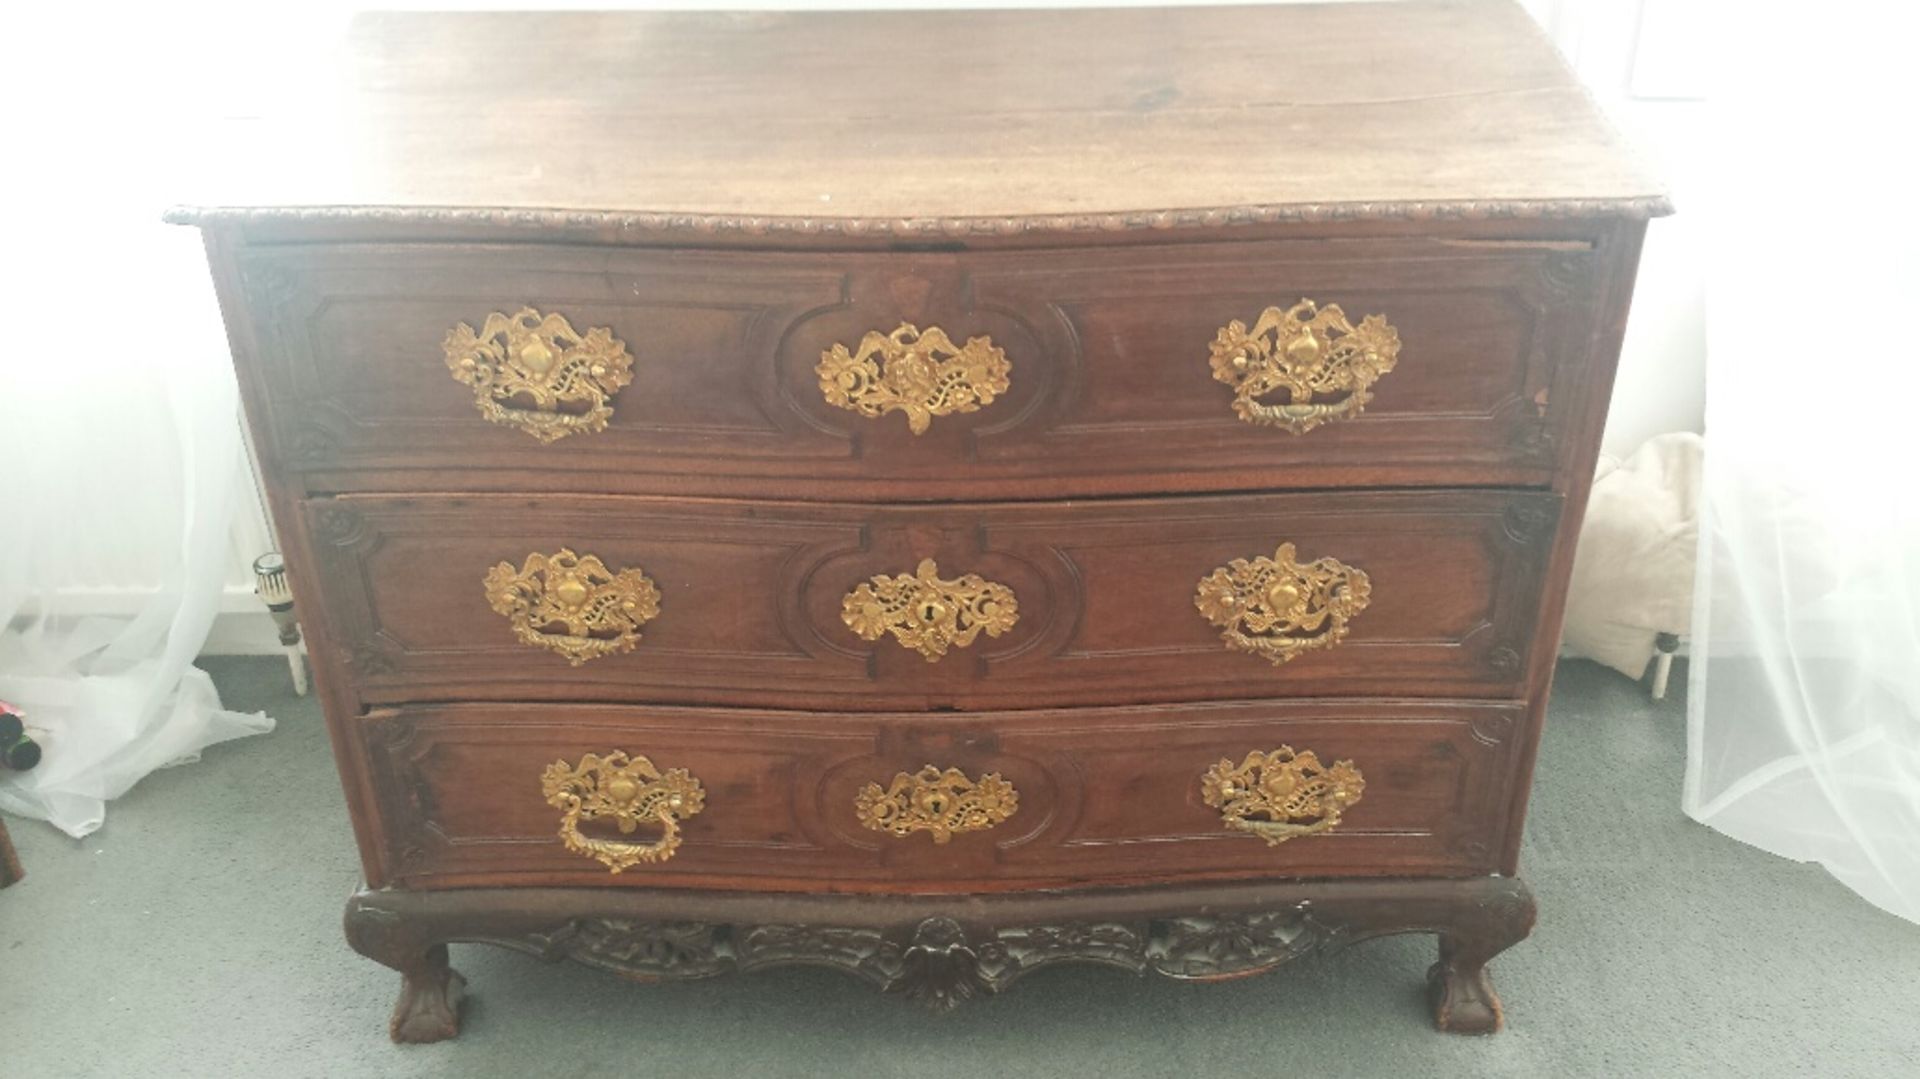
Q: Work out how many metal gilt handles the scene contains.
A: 6